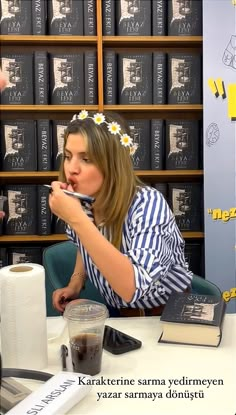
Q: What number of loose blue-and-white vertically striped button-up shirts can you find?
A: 1